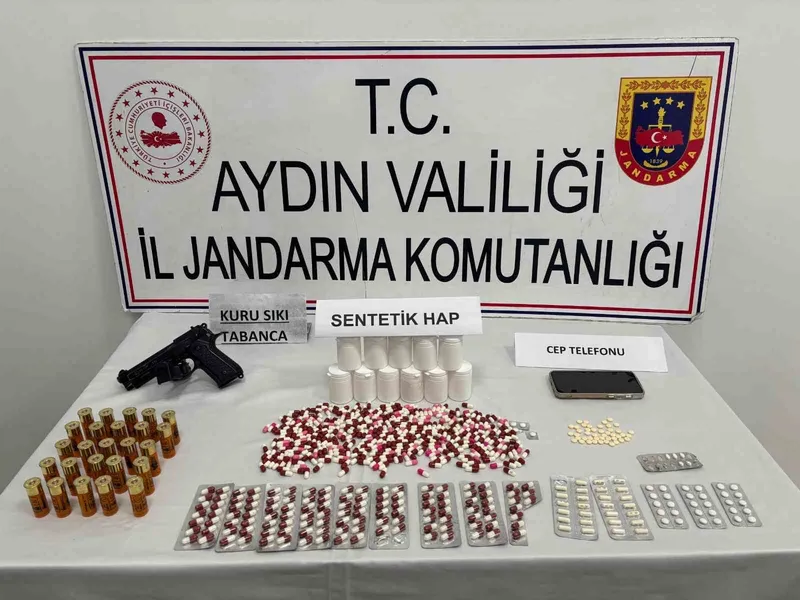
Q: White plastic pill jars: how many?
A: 11